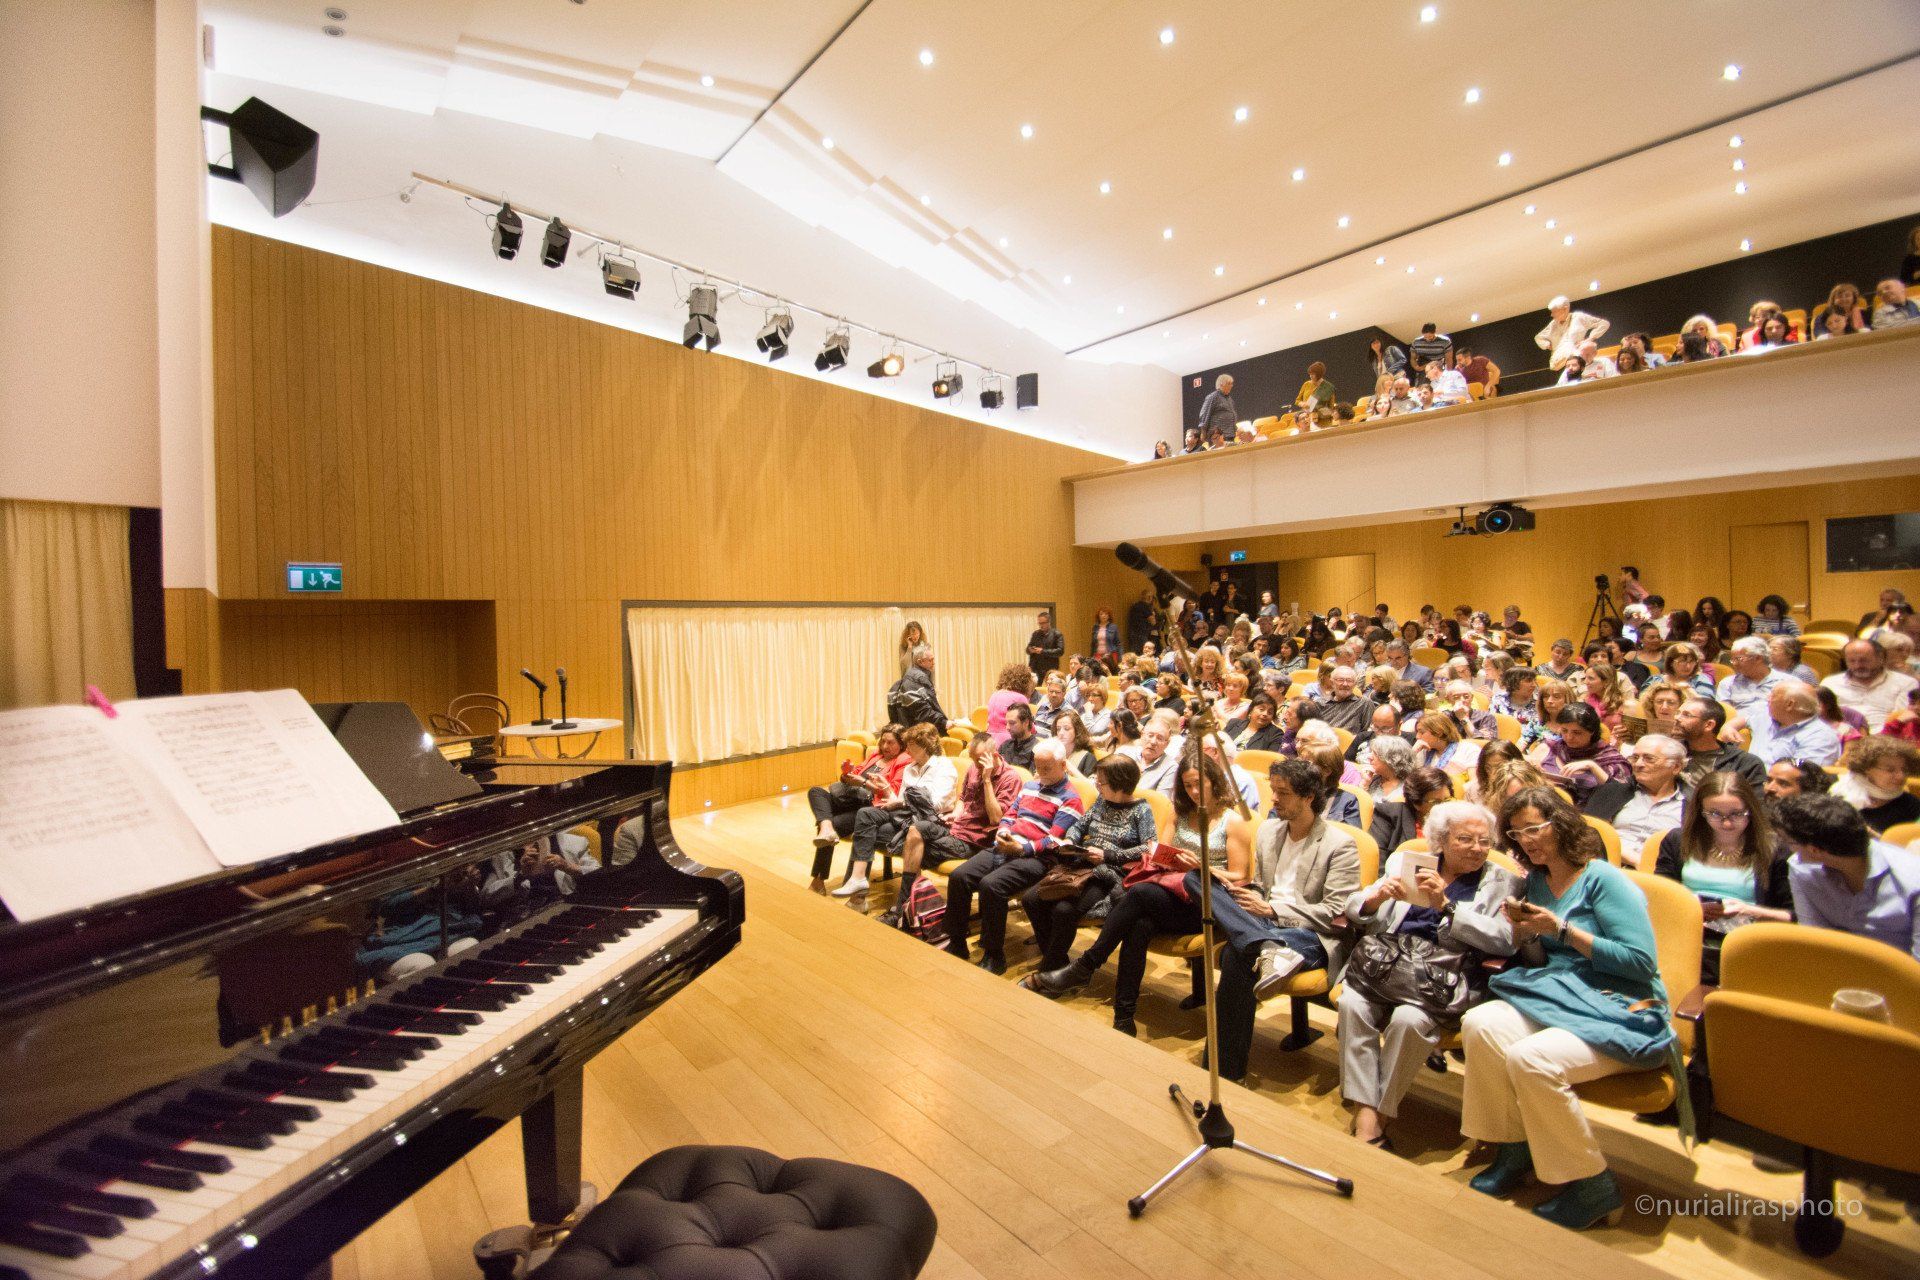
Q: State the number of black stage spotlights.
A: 9